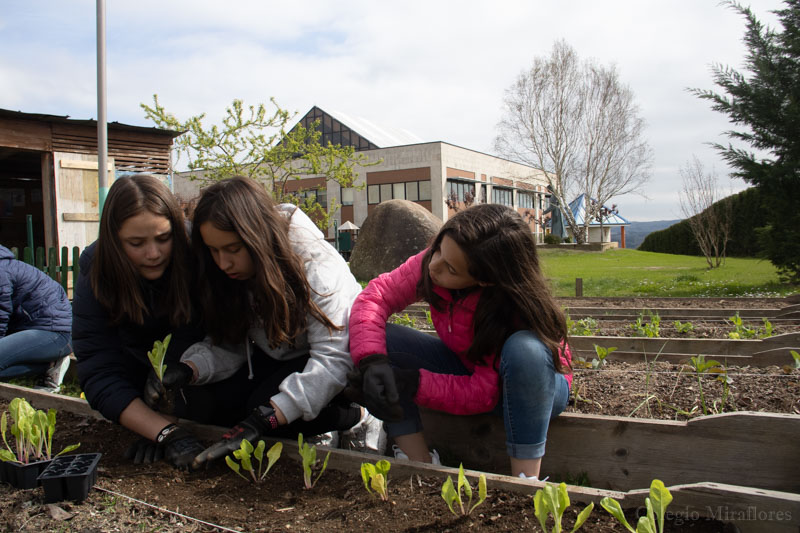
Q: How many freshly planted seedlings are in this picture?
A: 6